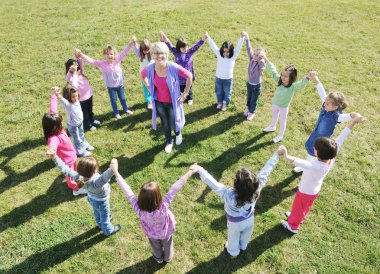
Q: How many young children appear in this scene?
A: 14